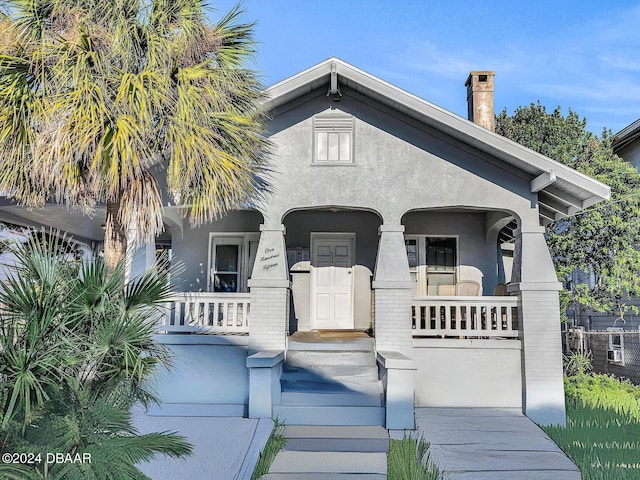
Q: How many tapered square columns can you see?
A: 3